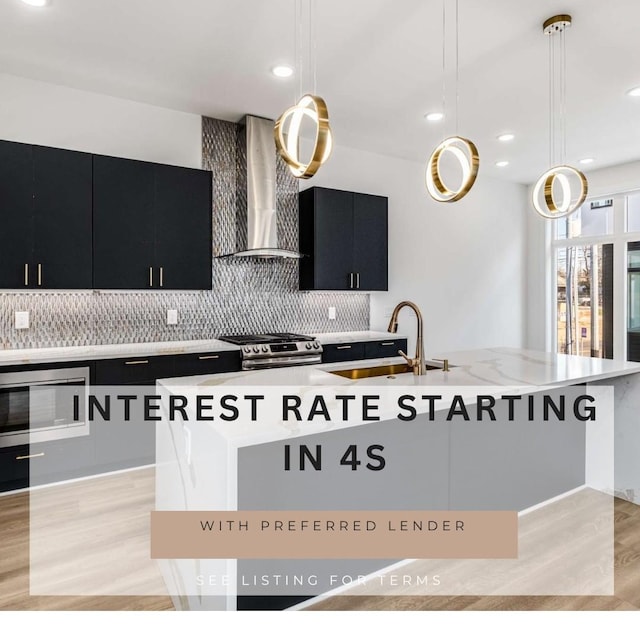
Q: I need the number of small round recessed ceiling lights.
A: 7